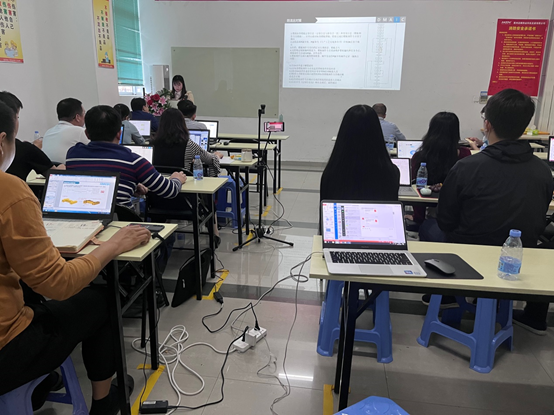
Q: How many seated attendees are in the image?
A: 13